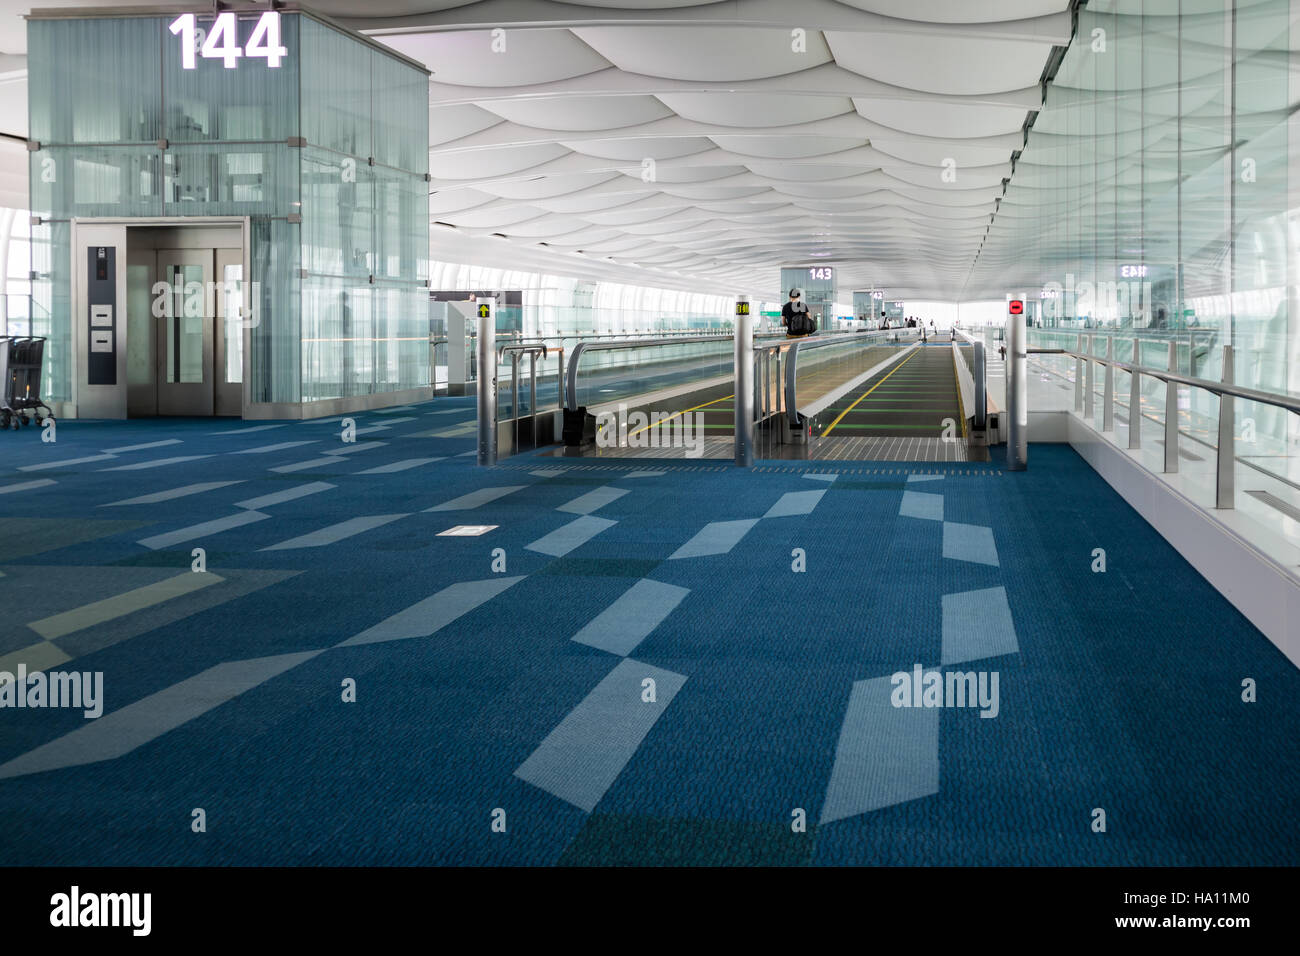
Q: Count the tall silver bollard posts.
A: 3